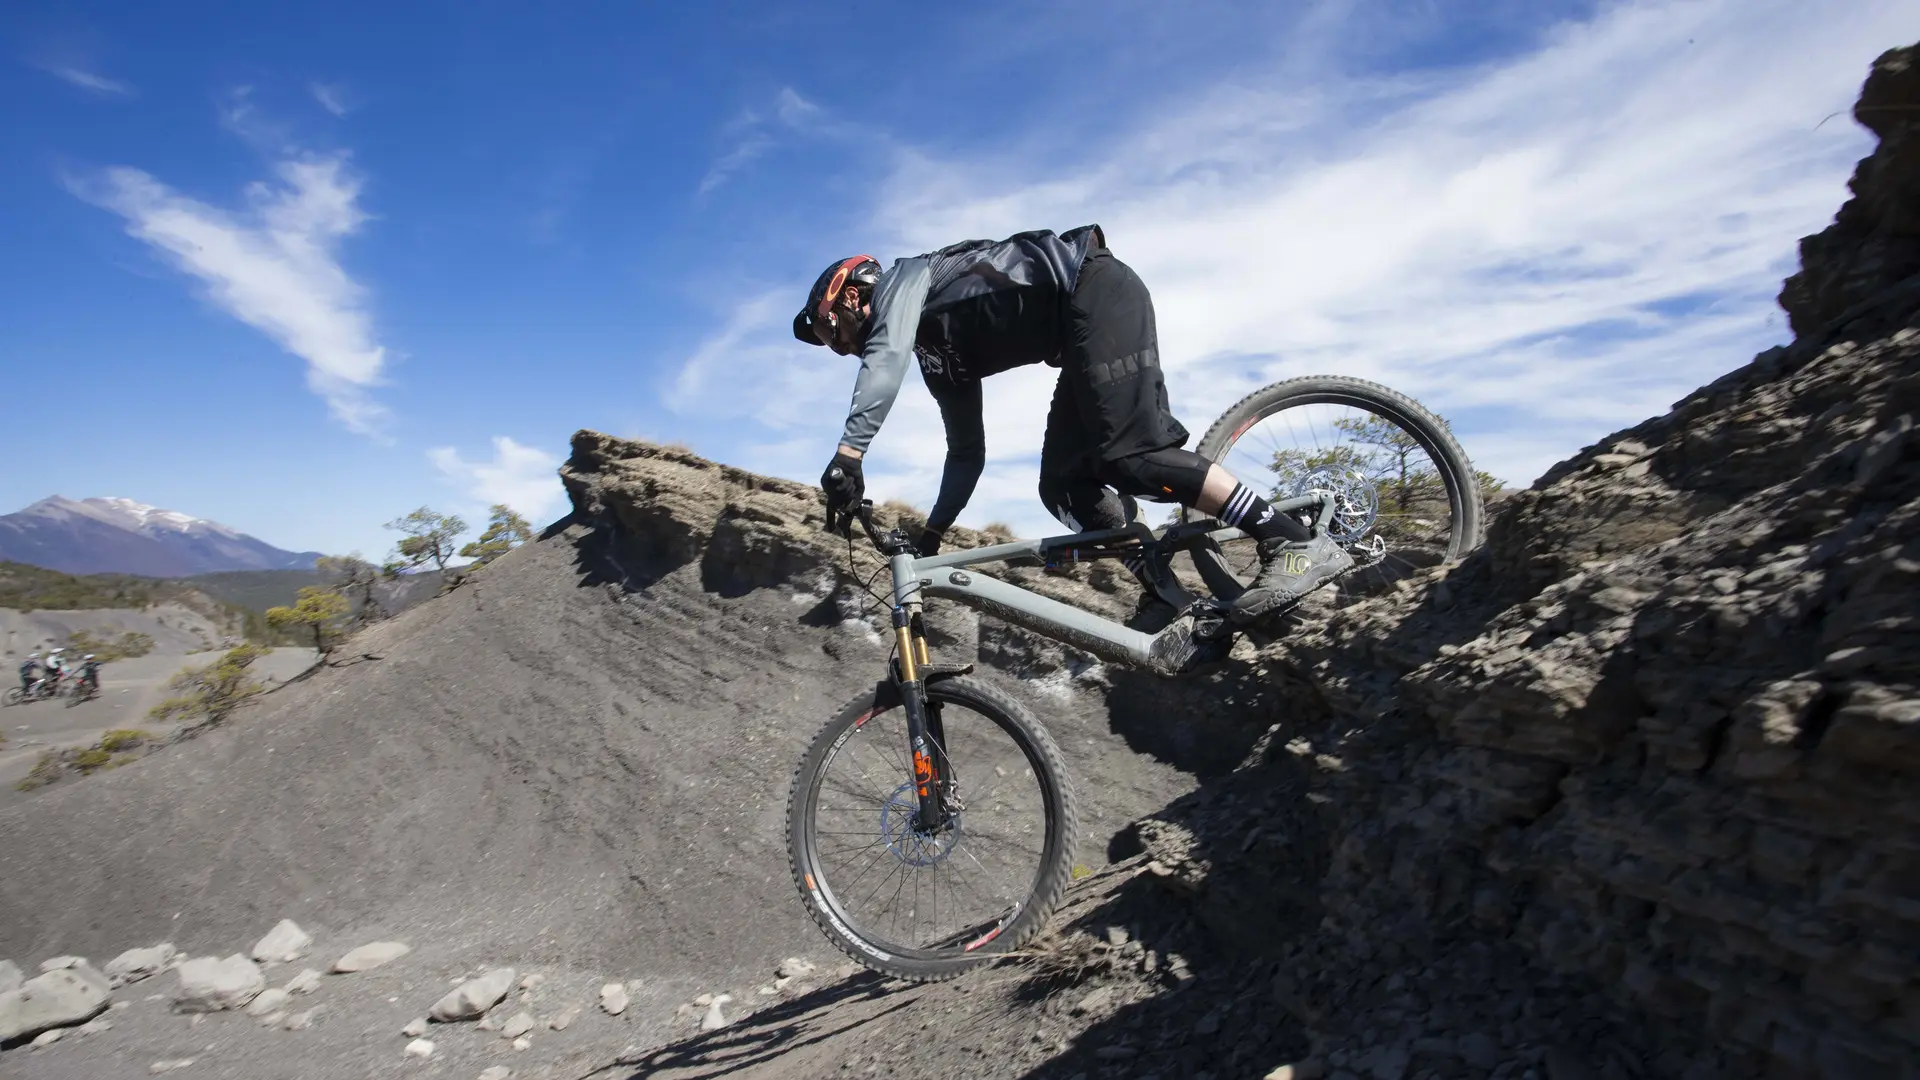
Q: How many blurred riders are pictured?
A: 3